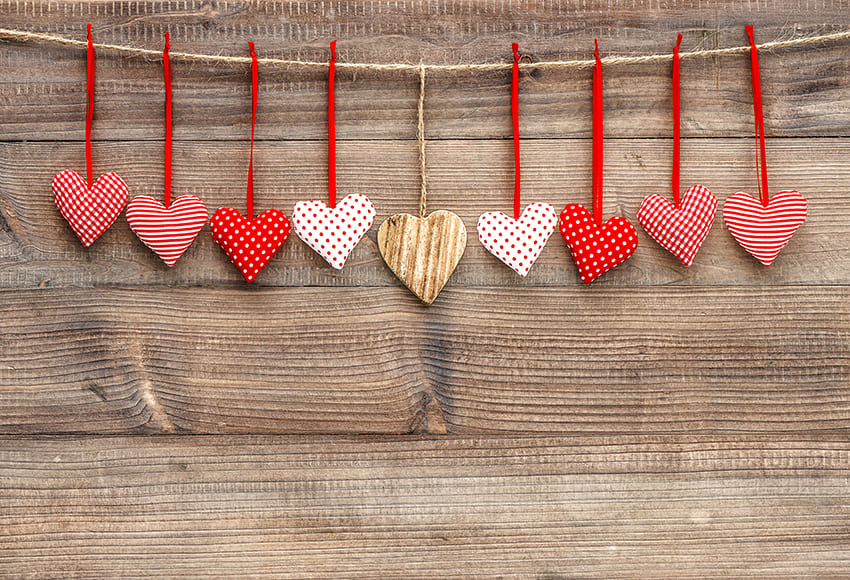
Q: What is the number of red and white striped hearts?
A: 2